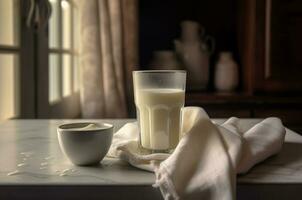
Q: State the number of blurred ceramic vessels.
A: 3